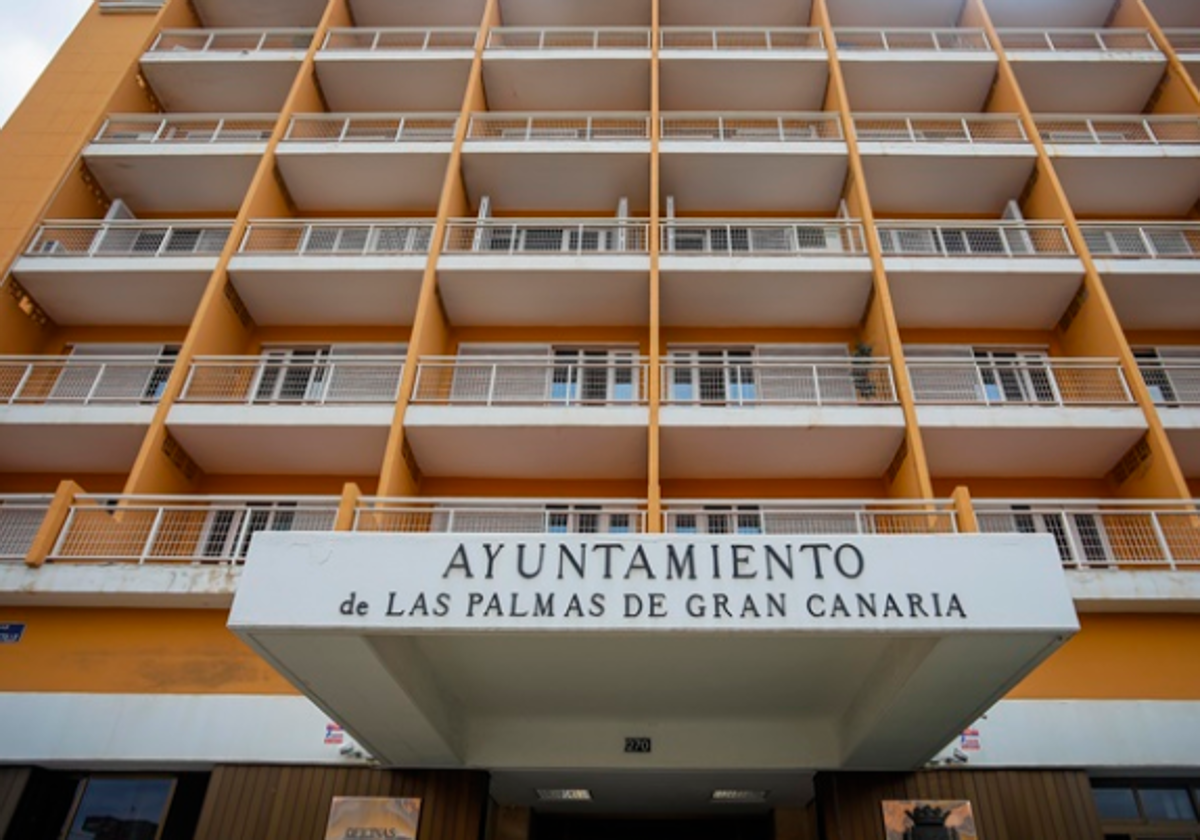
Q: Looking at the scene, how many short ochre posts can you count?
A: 3